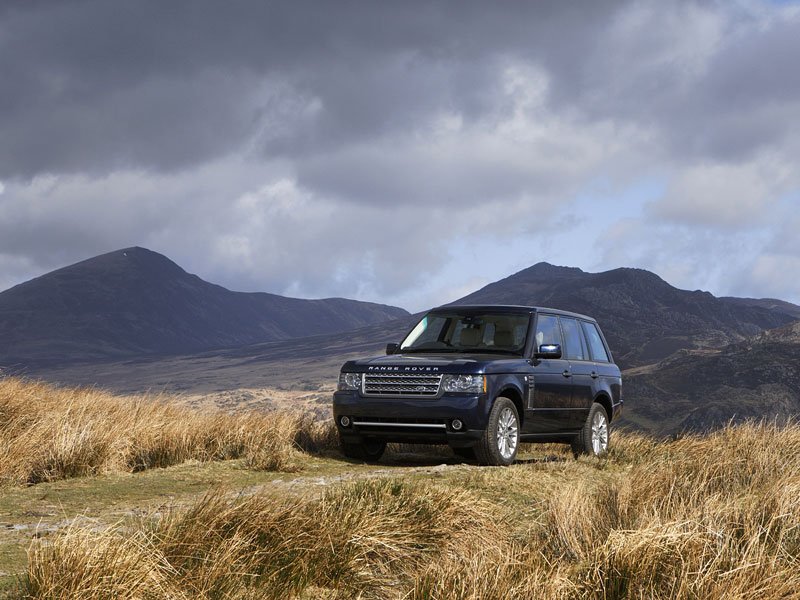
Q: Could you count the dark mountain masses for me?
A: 2